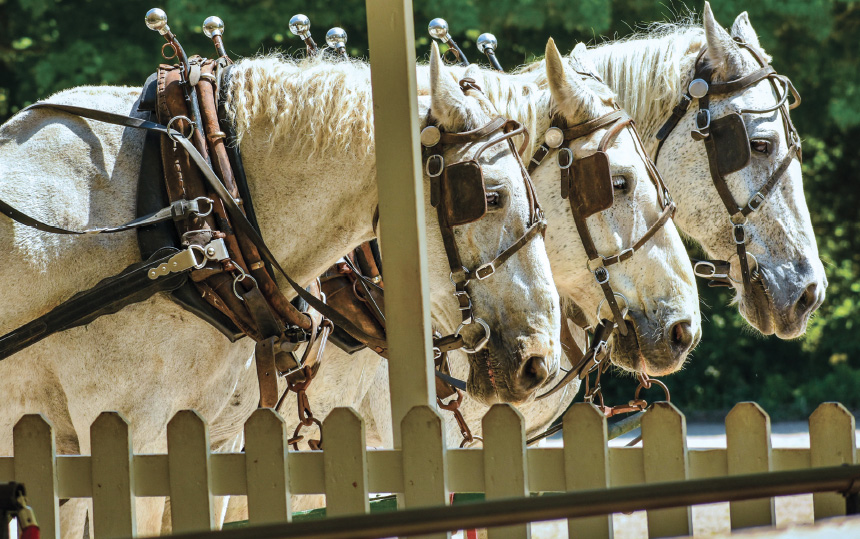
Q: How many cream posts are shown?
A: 12